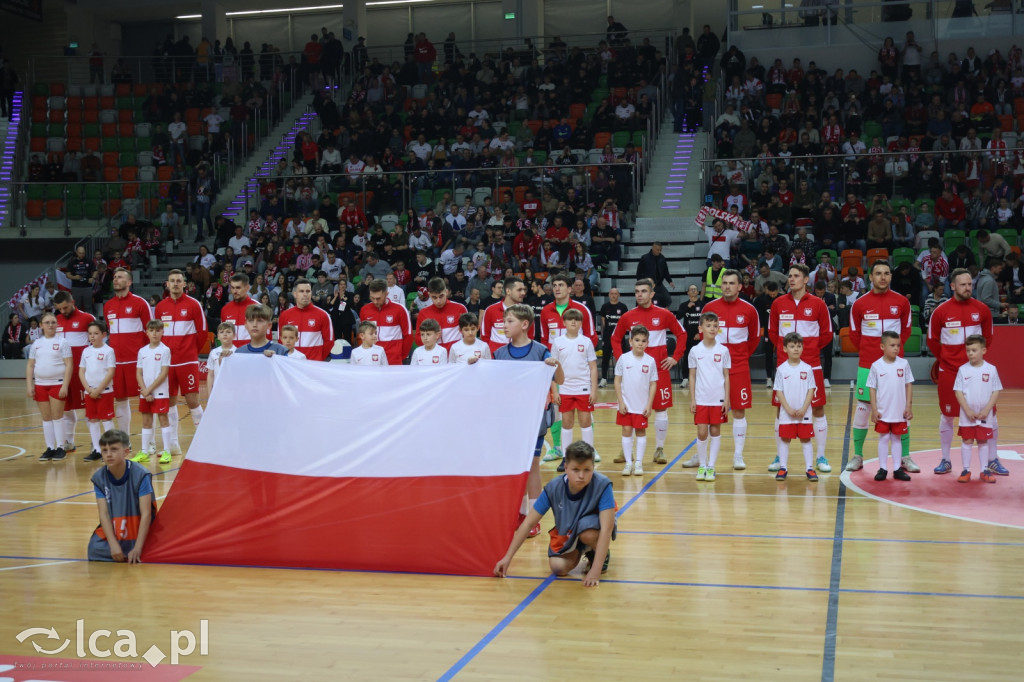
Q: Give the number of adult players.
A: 14